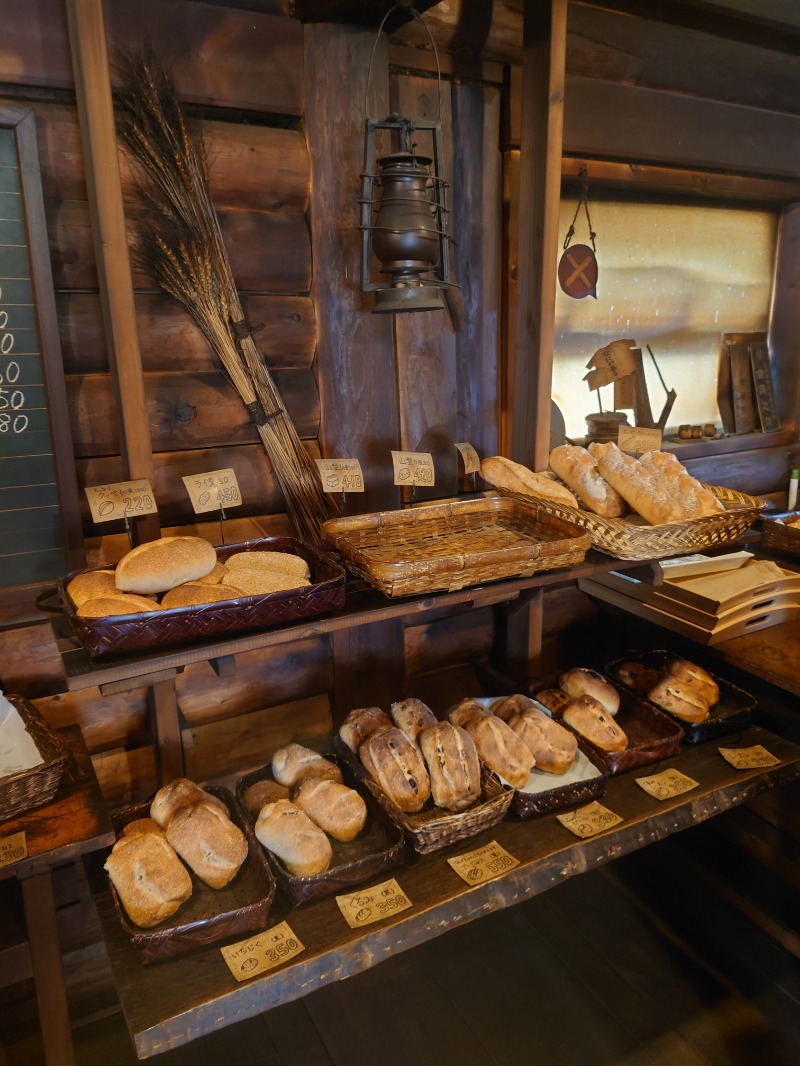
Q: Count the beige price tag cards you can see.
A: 13